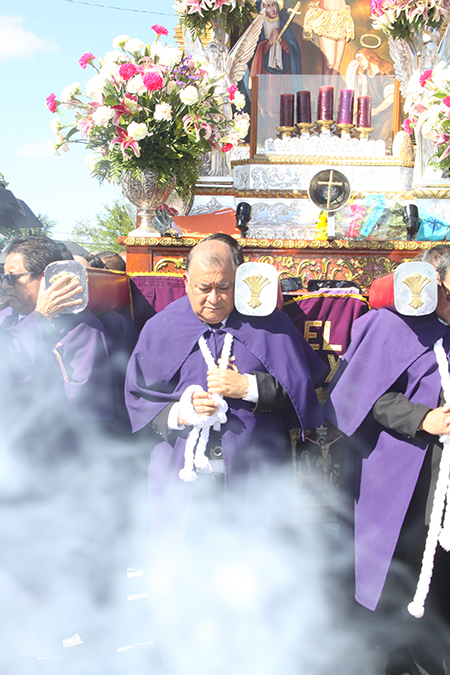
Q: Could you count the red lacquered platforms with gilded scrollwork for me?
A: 1